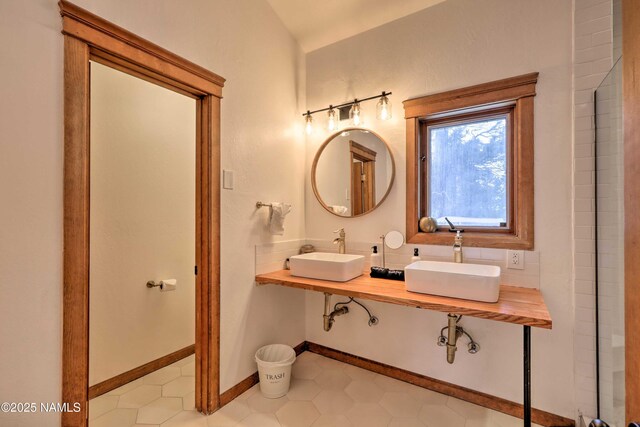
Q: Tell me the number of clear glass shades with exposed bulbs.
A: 4